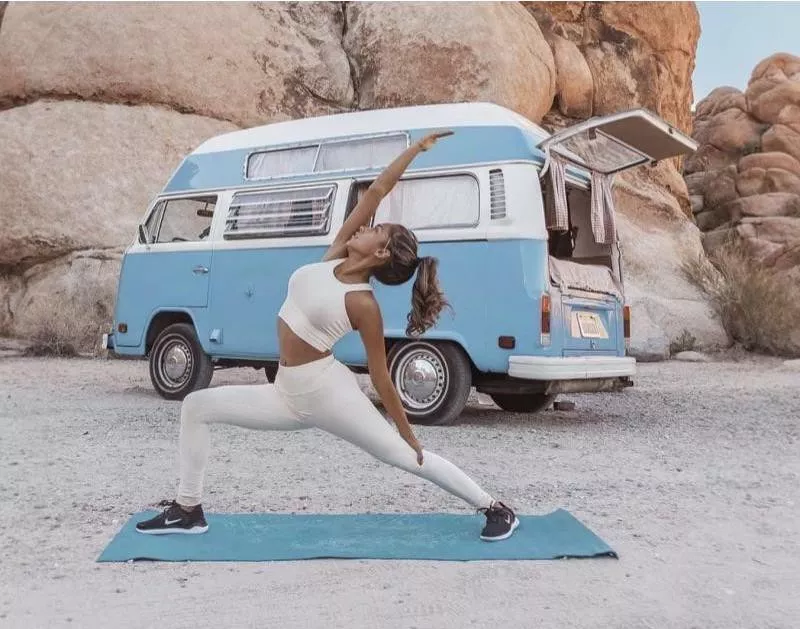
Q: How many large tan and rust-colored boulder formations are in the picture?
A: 2